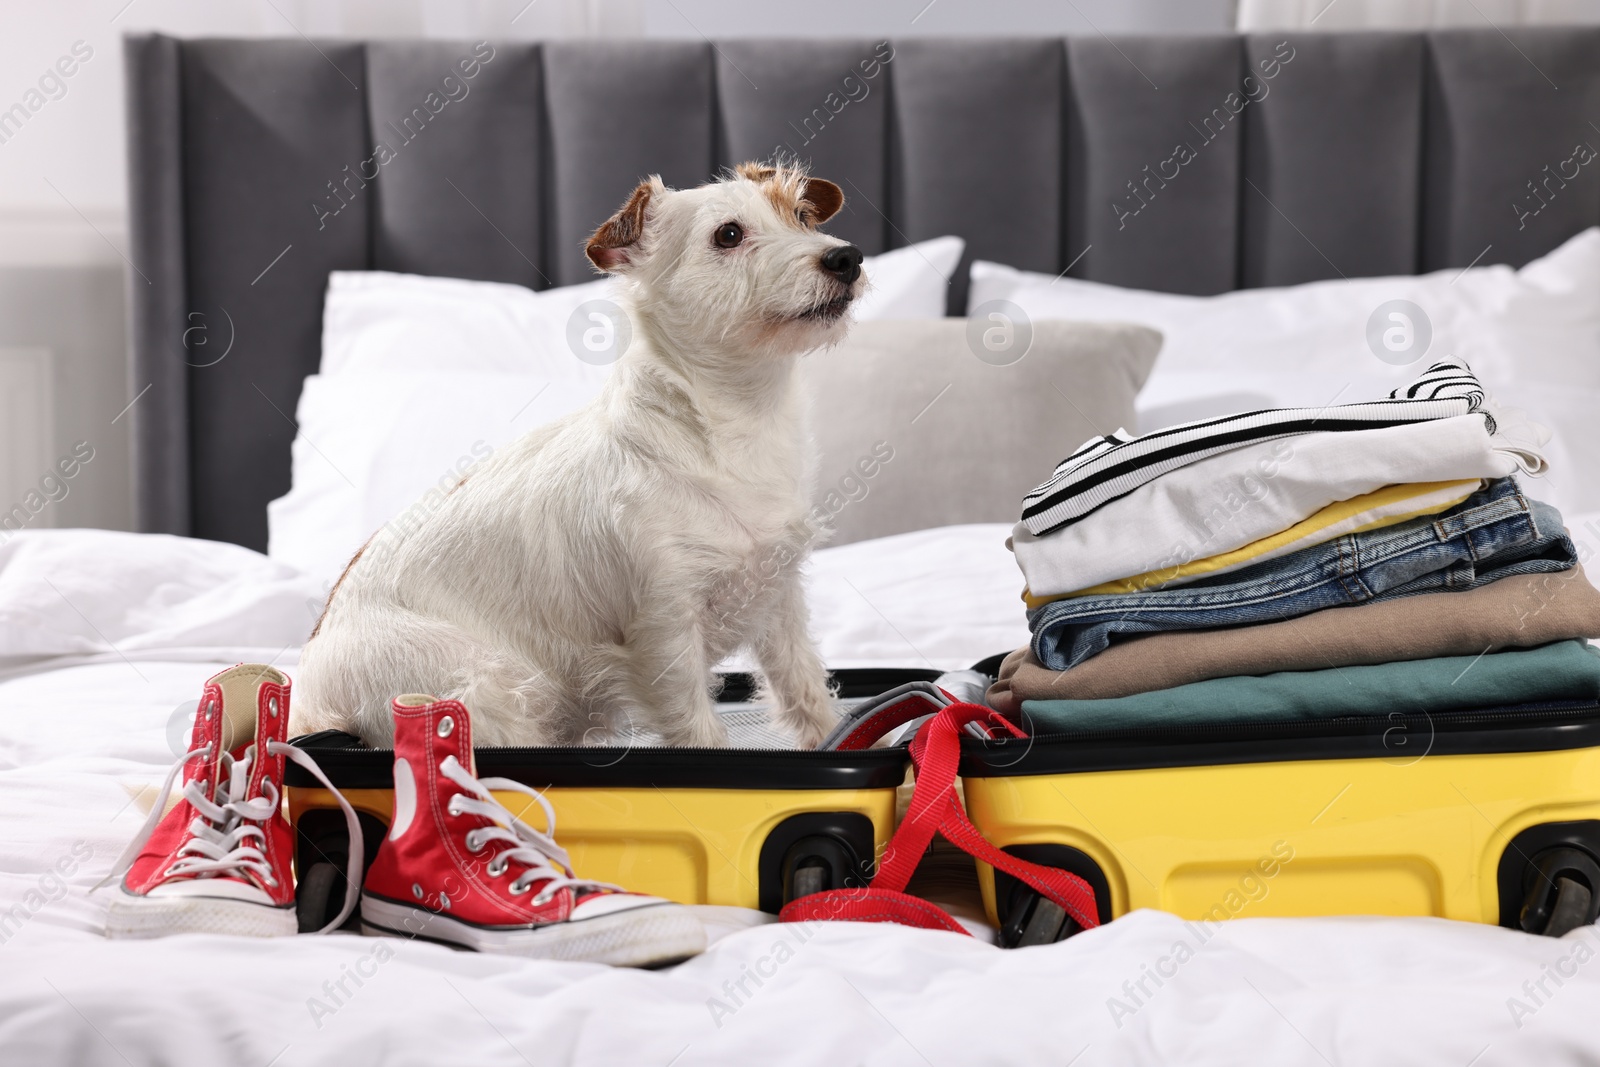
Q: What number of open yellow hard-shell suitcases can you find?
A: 1